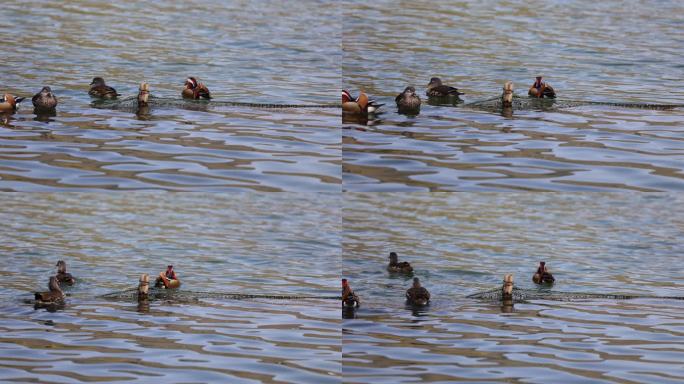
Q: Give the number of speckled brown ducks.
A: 8